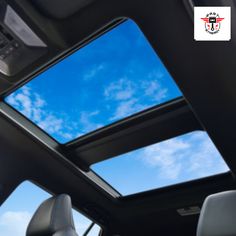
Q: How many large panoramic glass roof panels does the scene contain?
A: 2